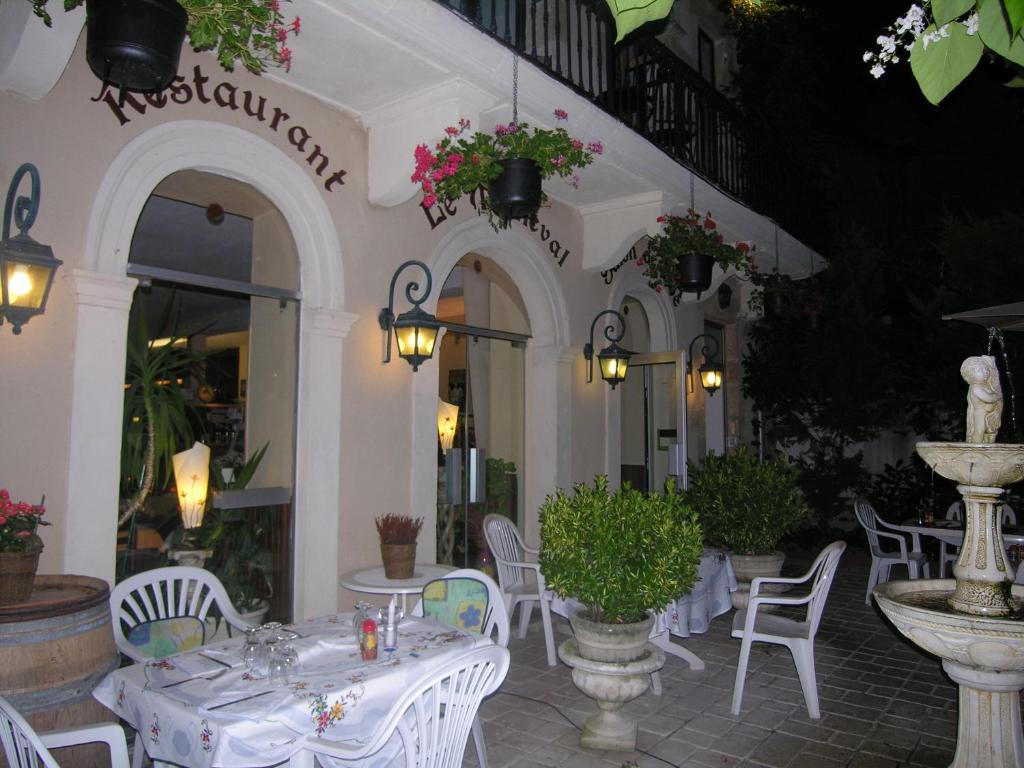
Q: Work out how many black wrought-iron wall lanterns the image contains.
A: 4